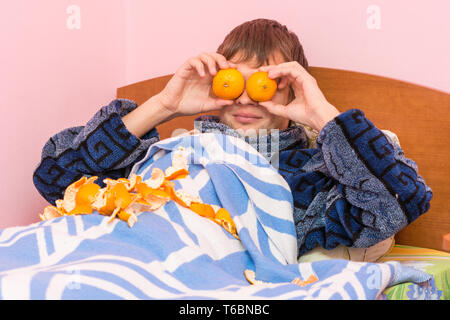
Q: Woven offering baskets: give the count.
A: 0